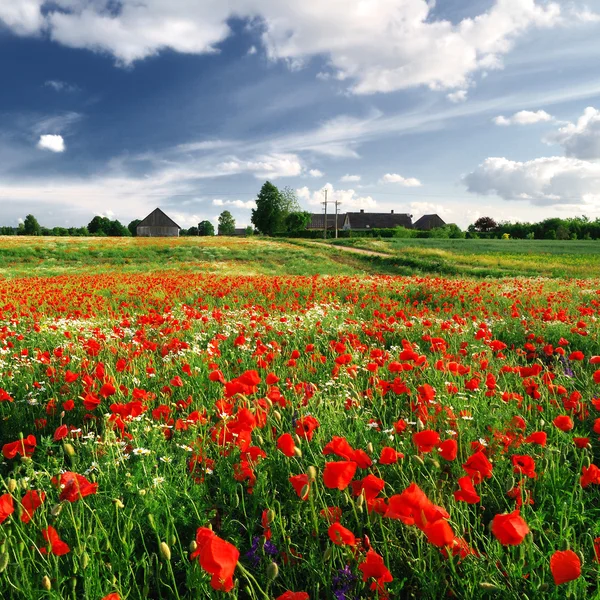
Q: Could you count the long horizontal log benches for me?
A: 0